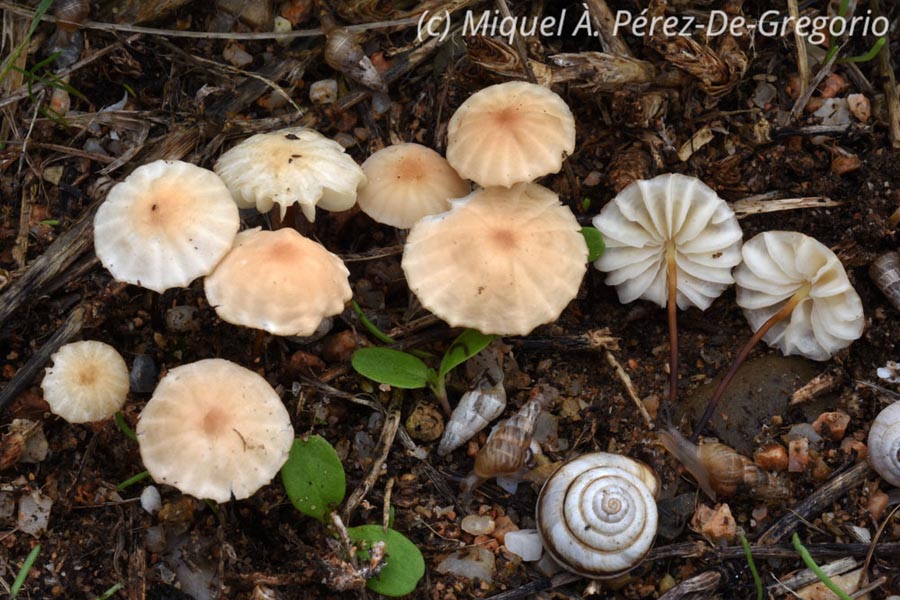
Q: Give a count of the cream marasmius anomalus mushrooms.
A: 10